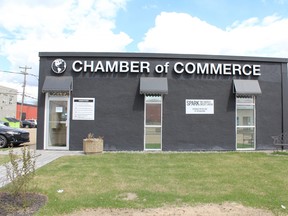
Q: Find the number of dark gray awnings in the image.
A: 3